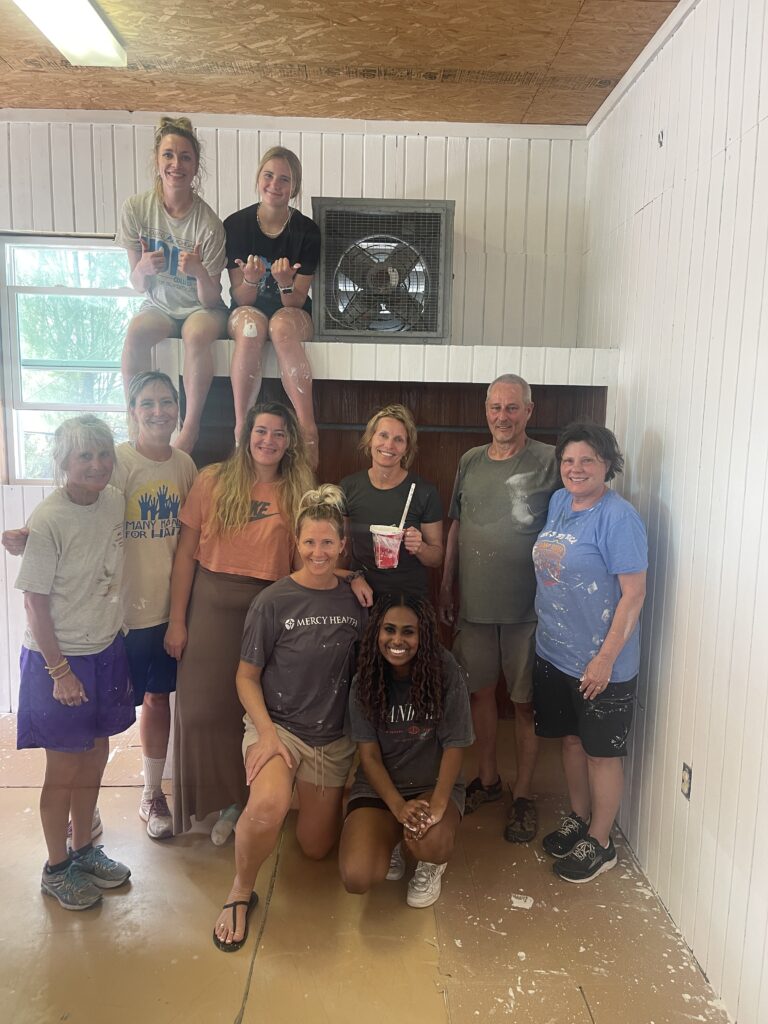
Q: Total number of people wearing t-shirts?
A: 10